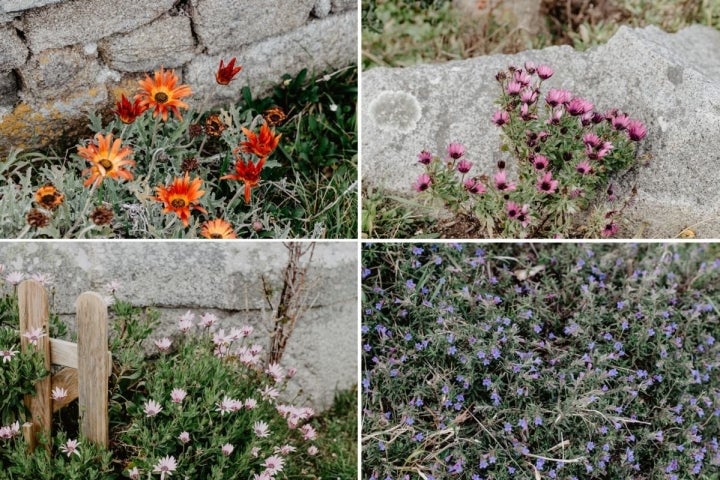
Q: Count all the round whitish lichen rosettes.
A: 1